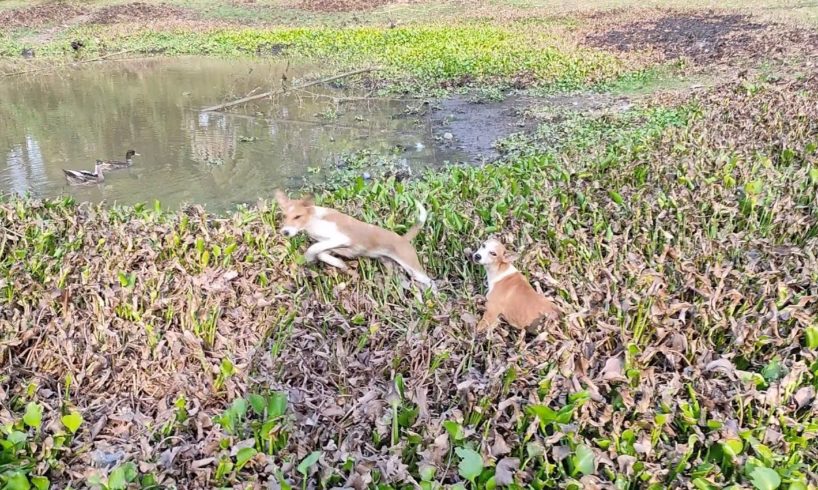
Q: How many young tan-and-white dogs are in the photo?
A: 2